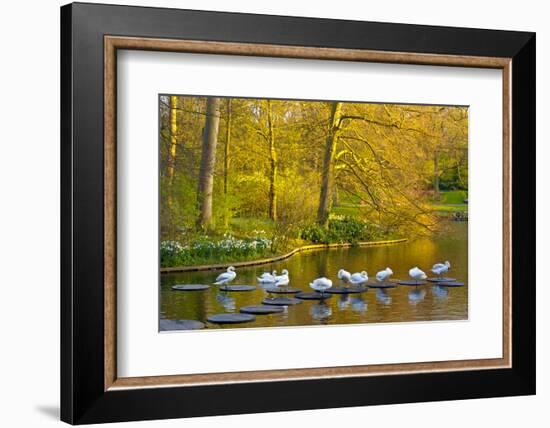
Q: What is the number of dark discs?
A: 13